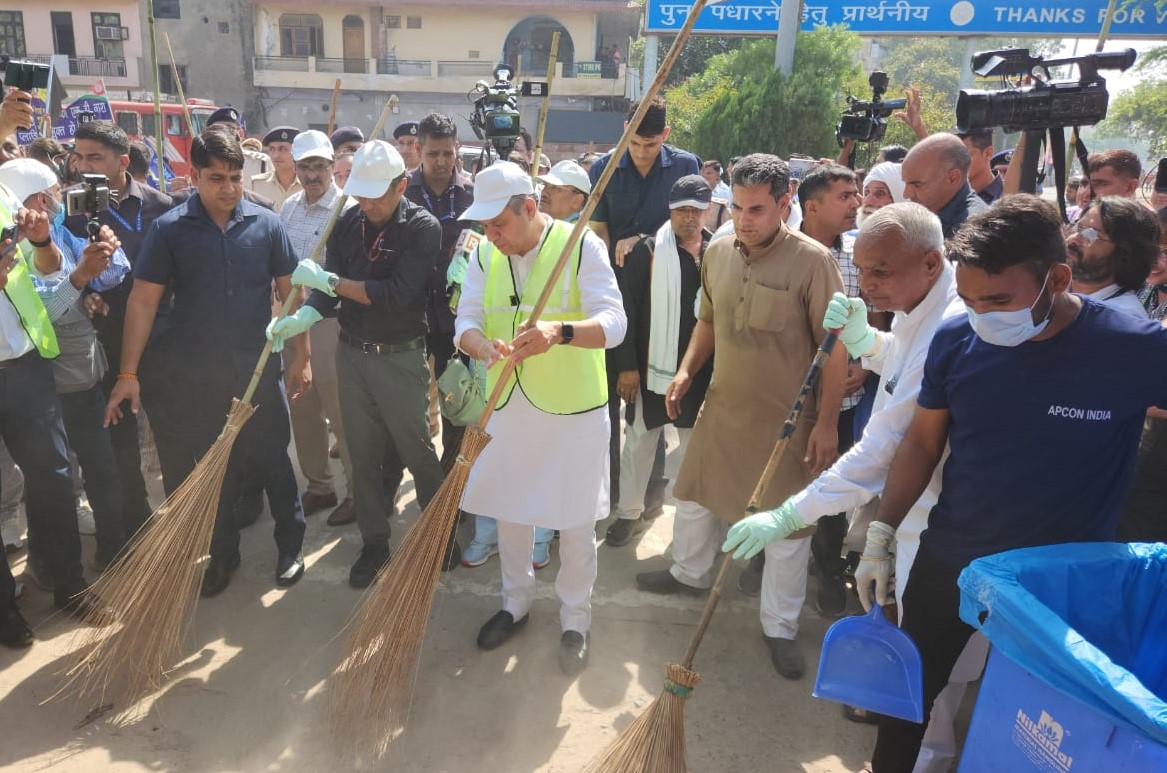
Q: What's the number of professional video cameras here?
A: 3